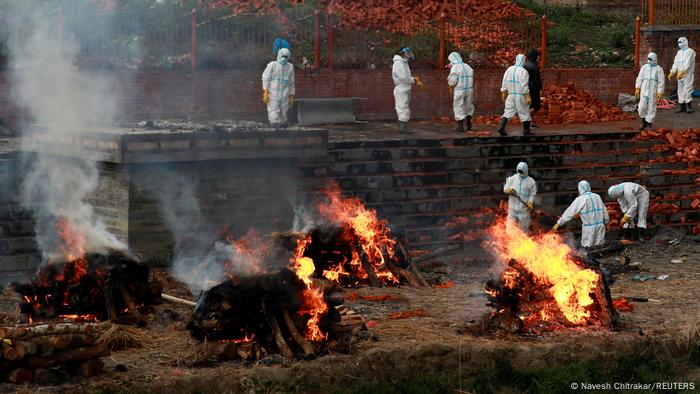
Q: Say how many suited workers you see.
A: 9